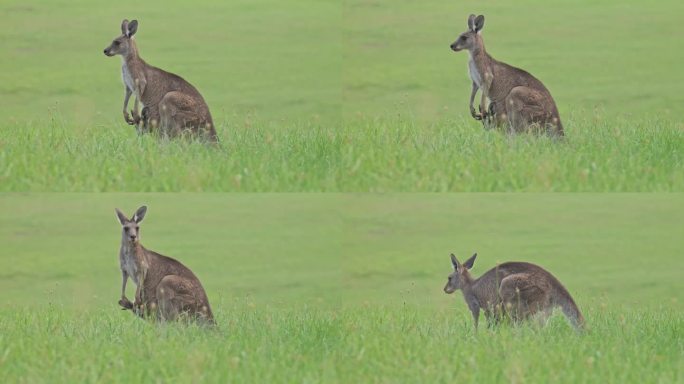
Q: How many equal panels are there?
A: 4